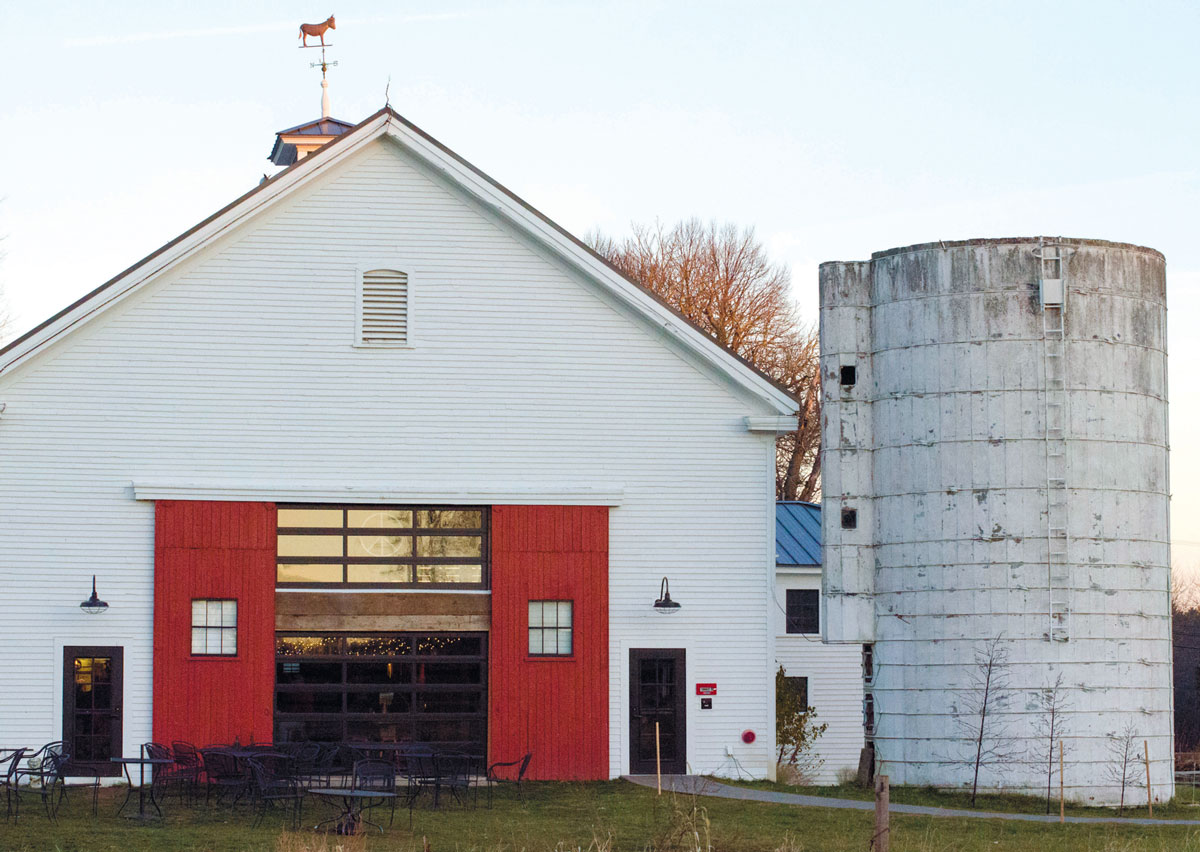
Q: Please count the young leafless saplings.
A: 3